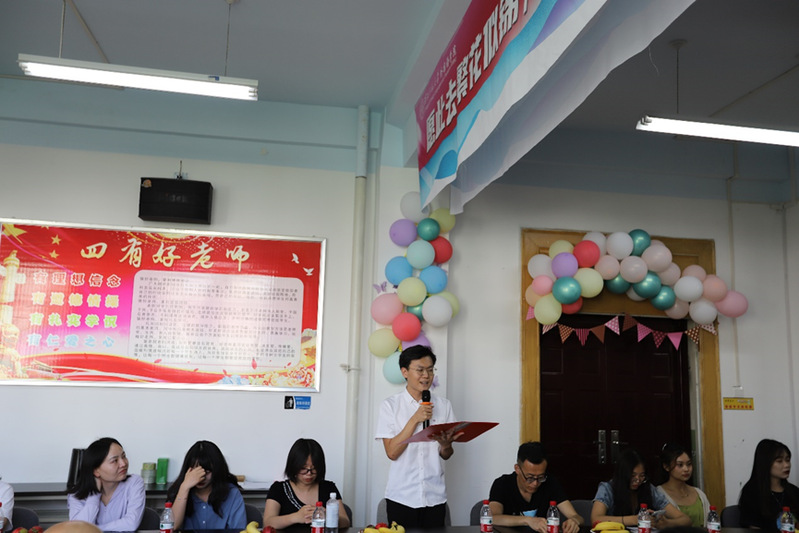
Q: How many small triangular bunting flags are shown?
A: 12